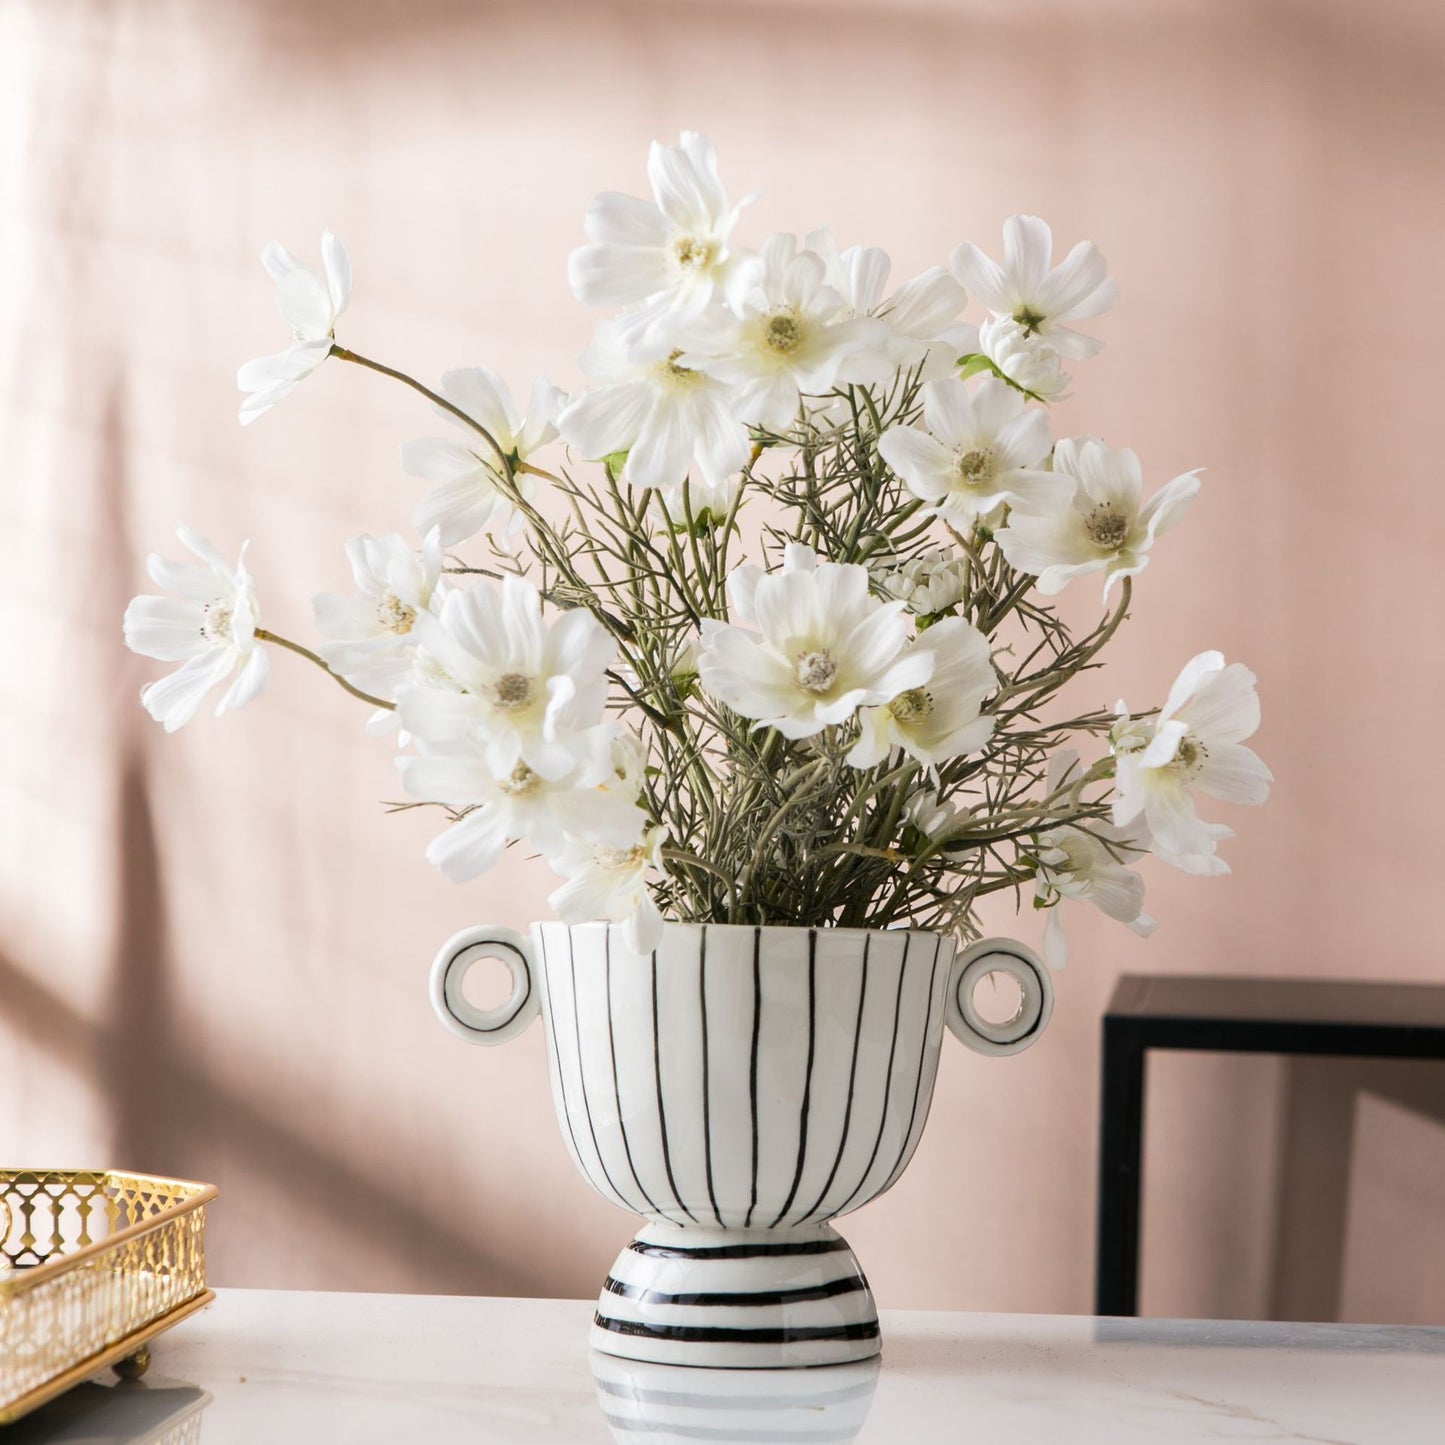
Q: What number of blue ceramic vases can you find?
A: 0